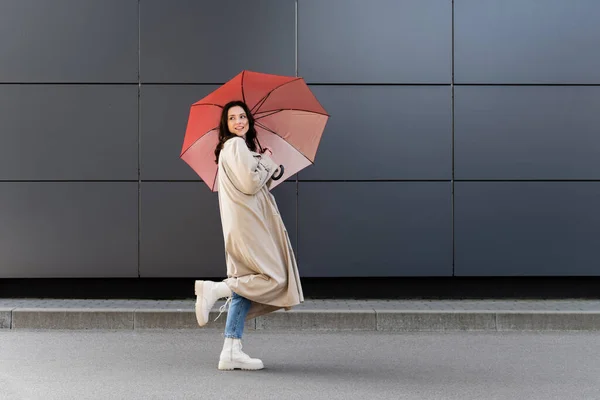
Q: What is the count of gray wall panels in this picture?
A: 12